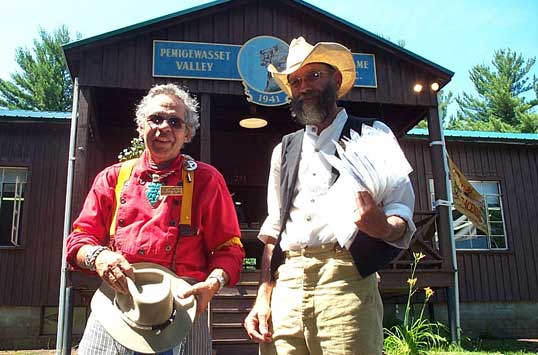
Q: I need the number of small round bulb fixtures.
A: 2